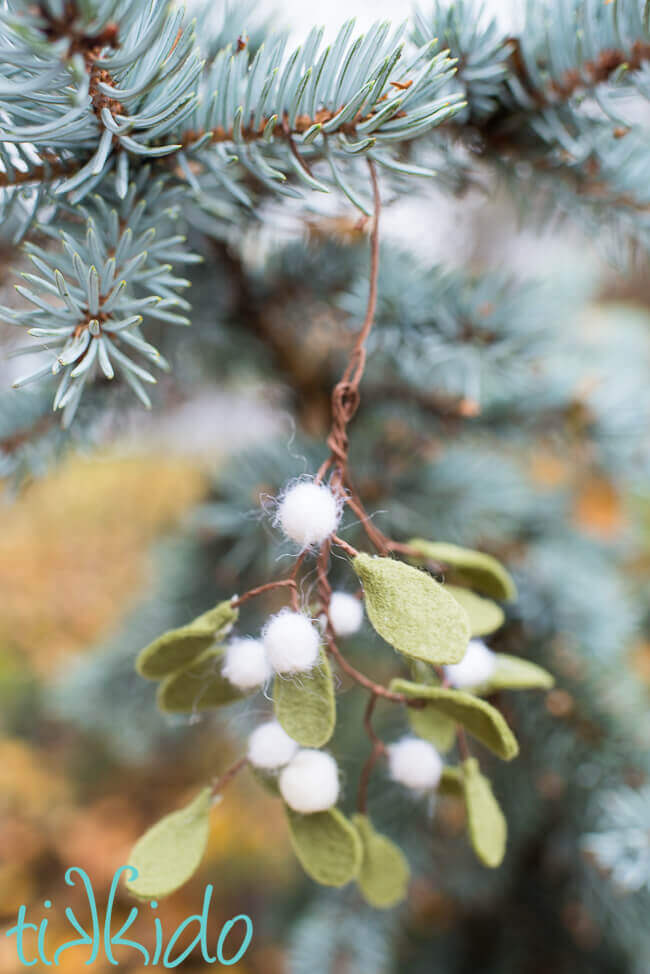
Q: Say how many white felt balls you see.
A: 8